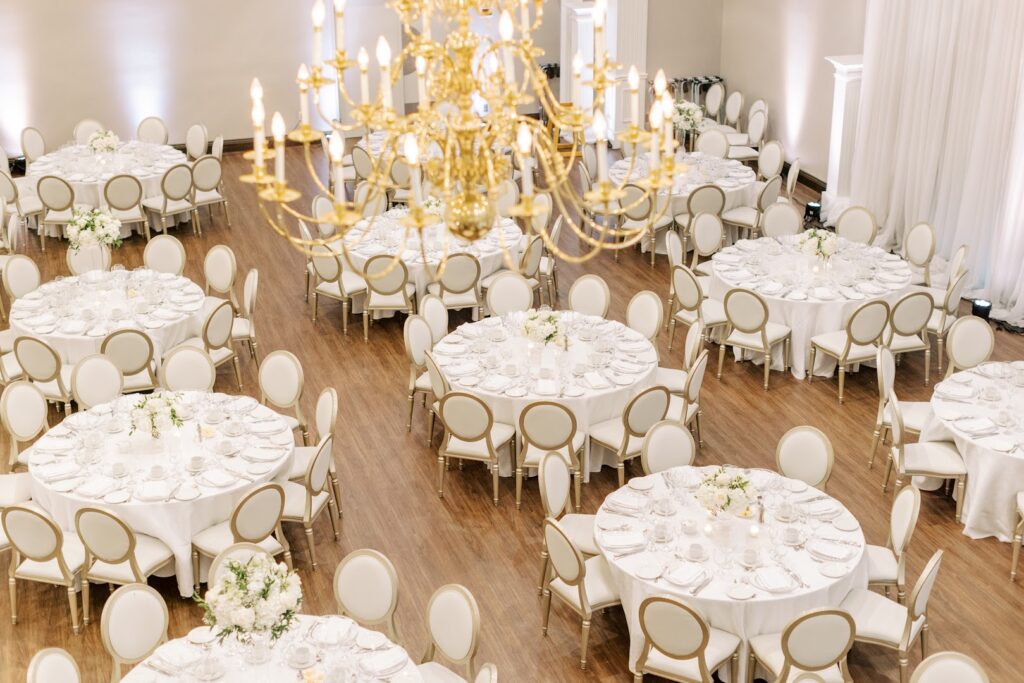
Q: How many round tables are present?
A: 11